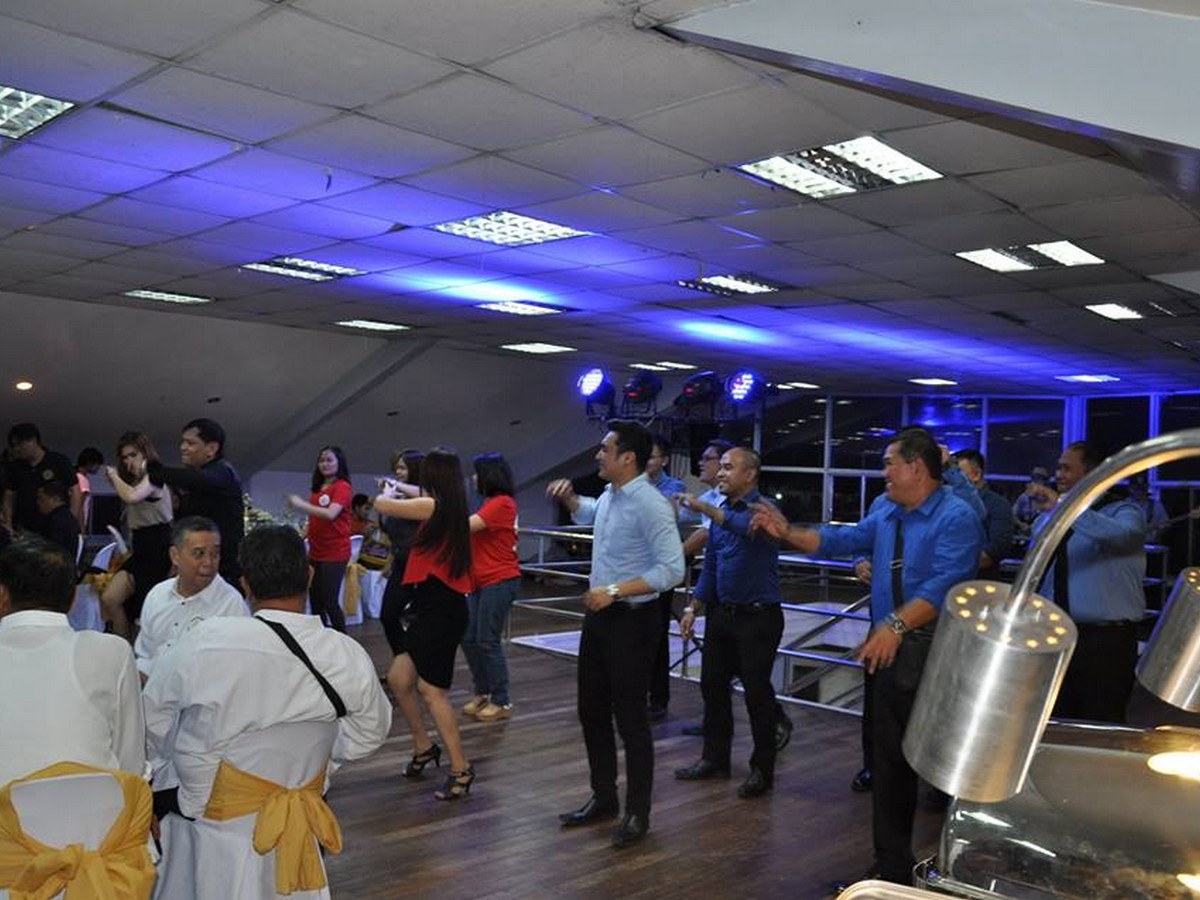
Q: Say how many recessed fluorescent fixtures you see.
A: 15